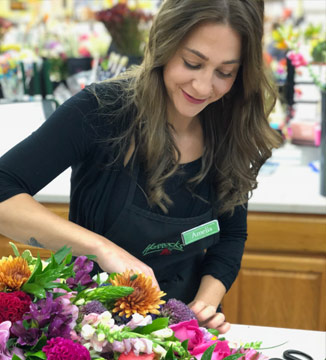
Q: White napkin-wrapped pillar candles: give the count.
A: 0